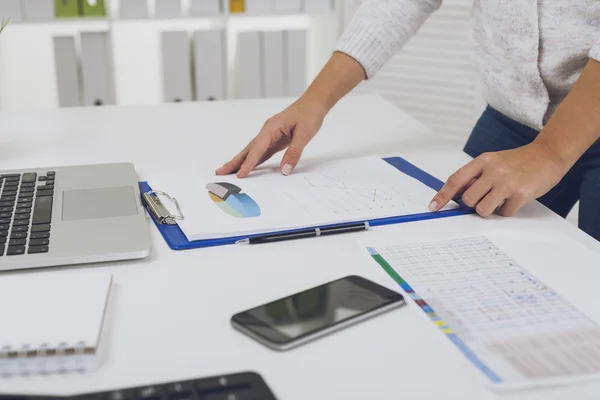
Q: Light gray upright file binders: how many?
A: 7